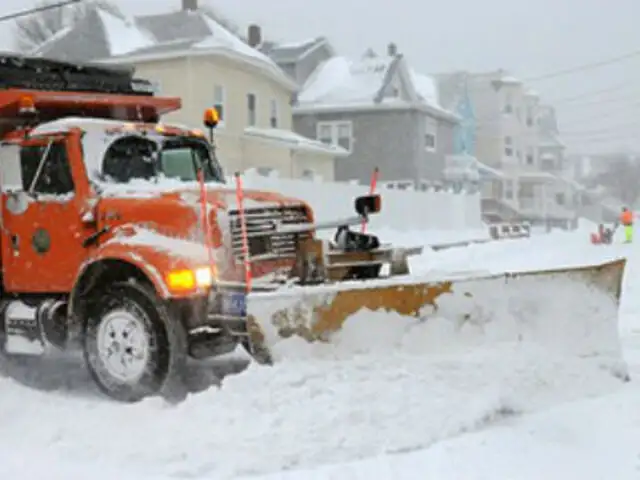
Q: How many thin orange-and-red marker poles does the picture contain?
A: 3